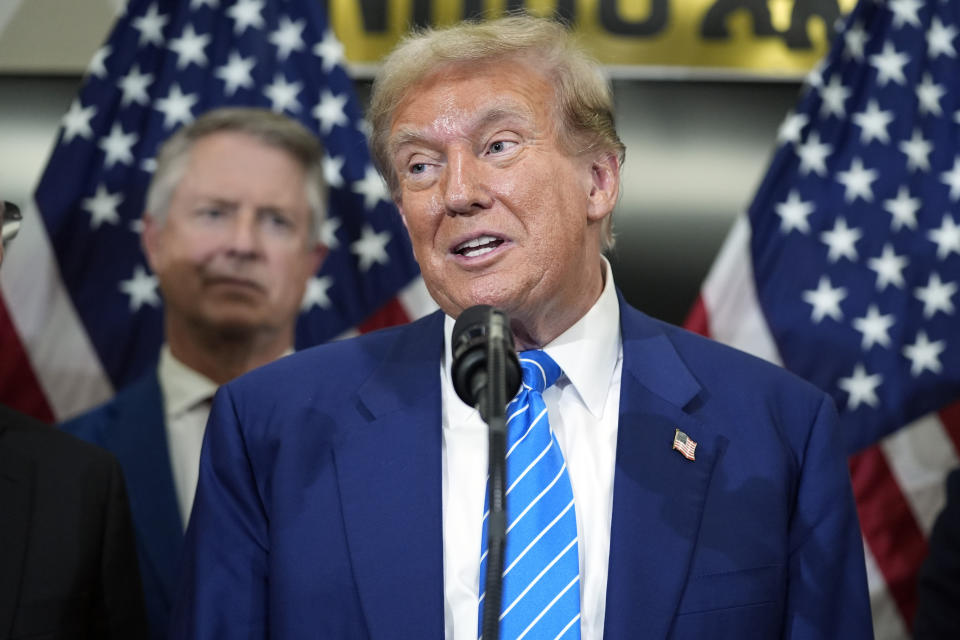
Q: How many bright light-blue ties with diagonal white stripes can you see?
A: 1